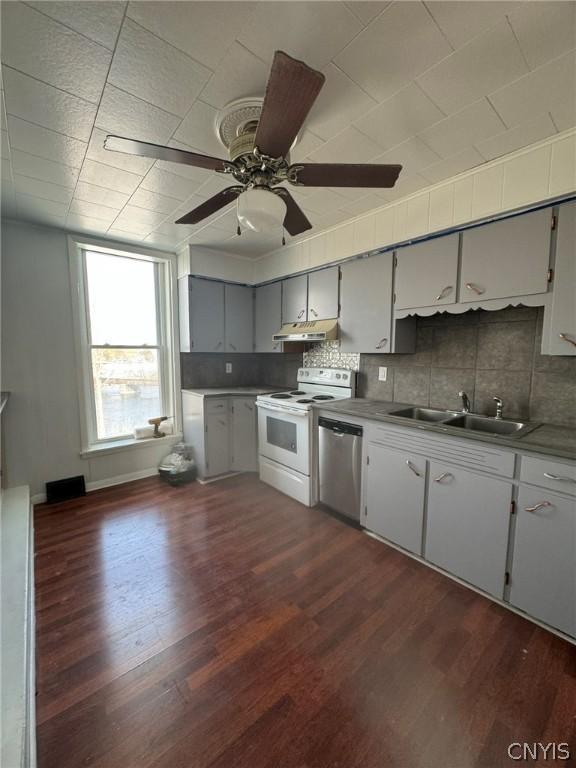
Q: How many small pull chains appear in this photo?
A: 2